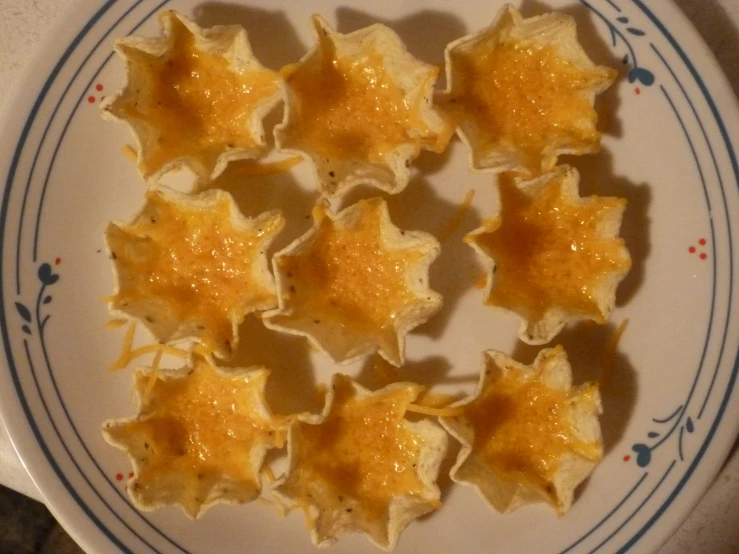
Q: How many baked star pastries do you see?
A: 9